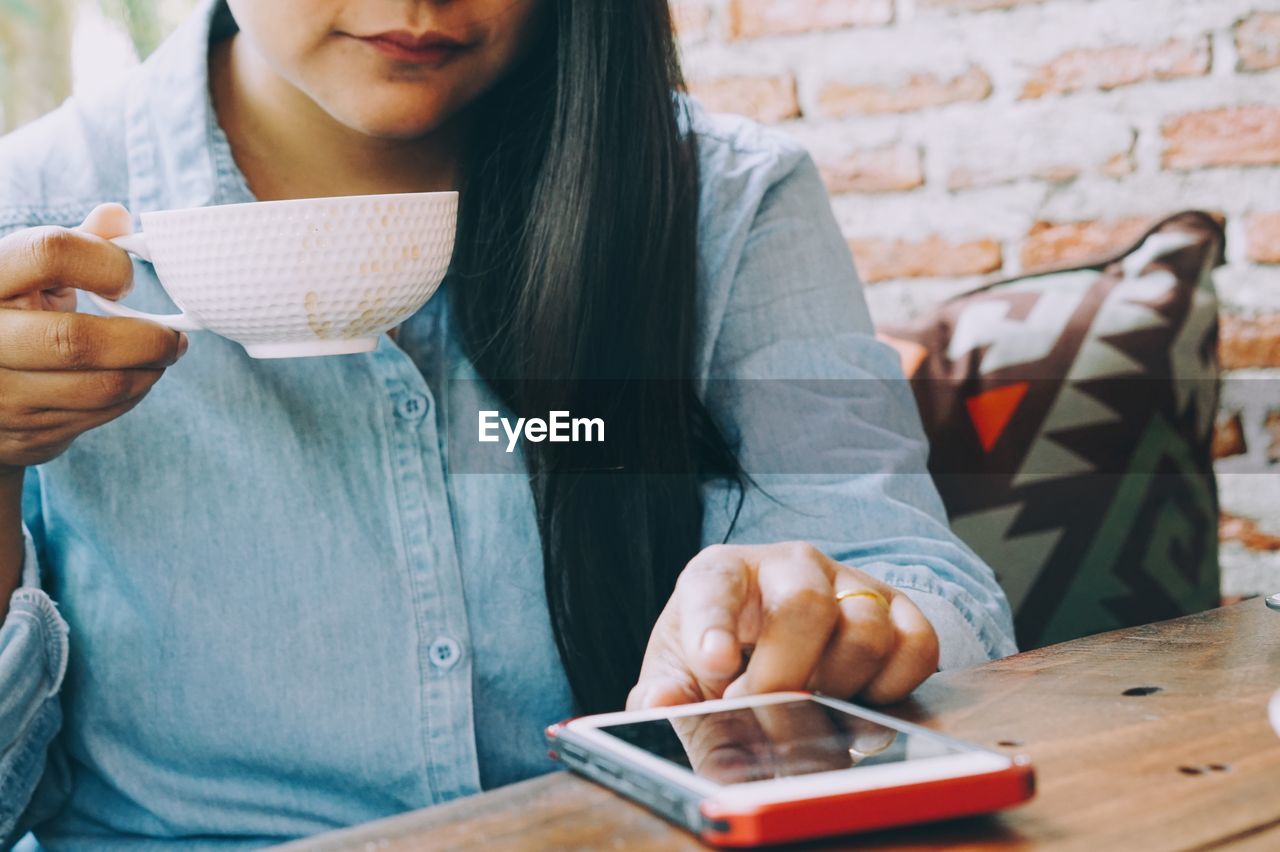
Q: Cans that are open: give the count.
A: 0